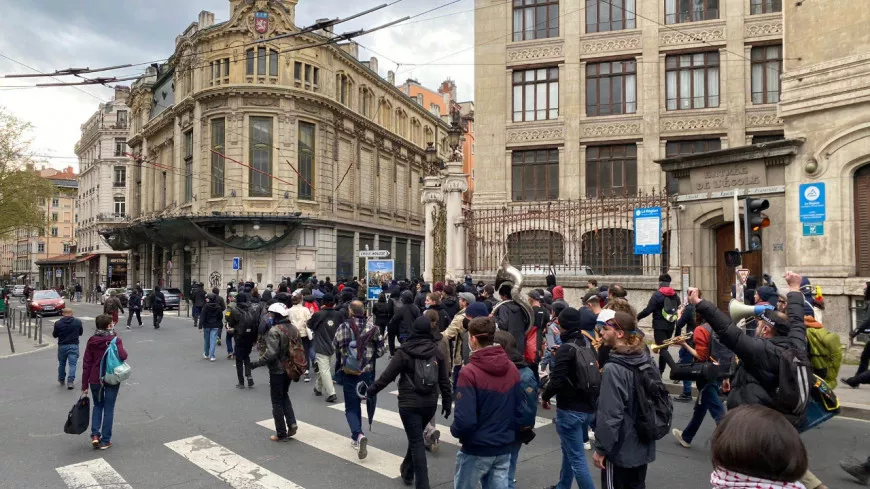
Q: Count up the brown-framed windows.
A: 12